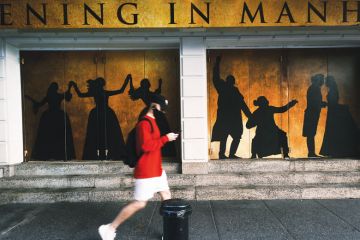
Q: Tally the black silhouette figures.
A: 7